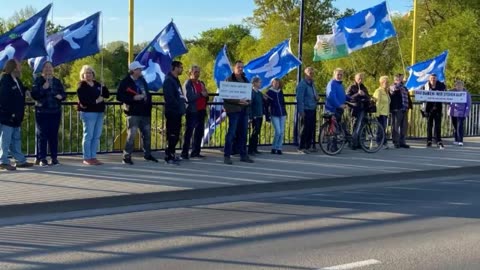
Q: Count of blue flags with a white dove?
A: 7